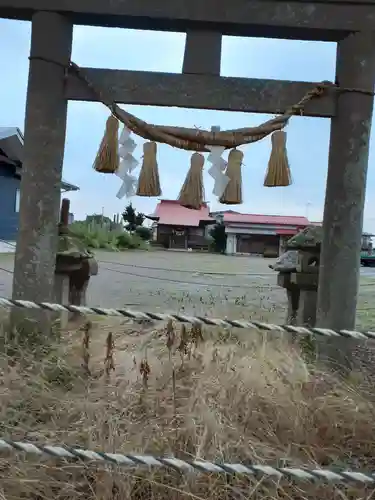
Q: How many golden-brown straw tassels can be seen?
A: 5